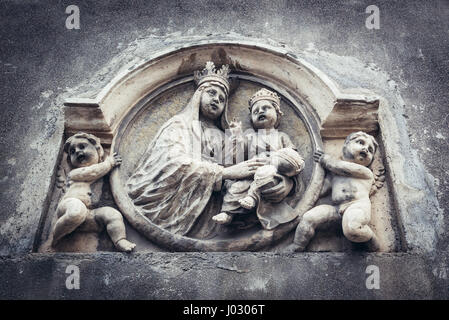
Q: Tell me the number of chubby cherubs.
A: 2